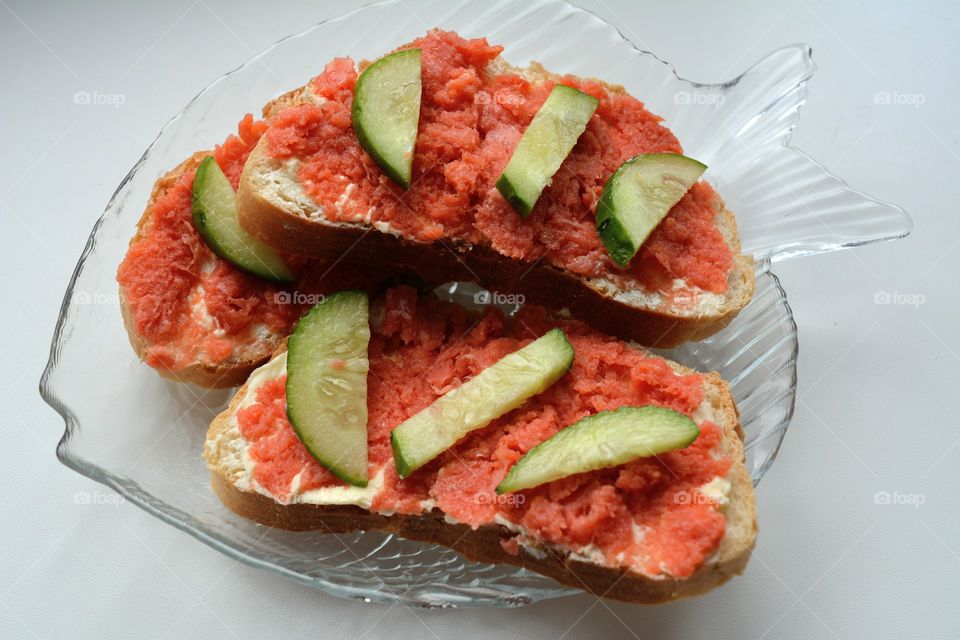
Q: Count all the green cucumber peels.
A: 7